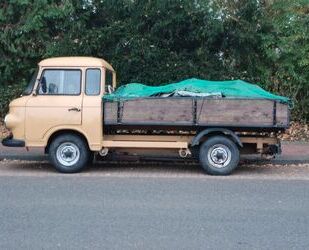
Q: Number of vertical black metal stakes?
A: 3